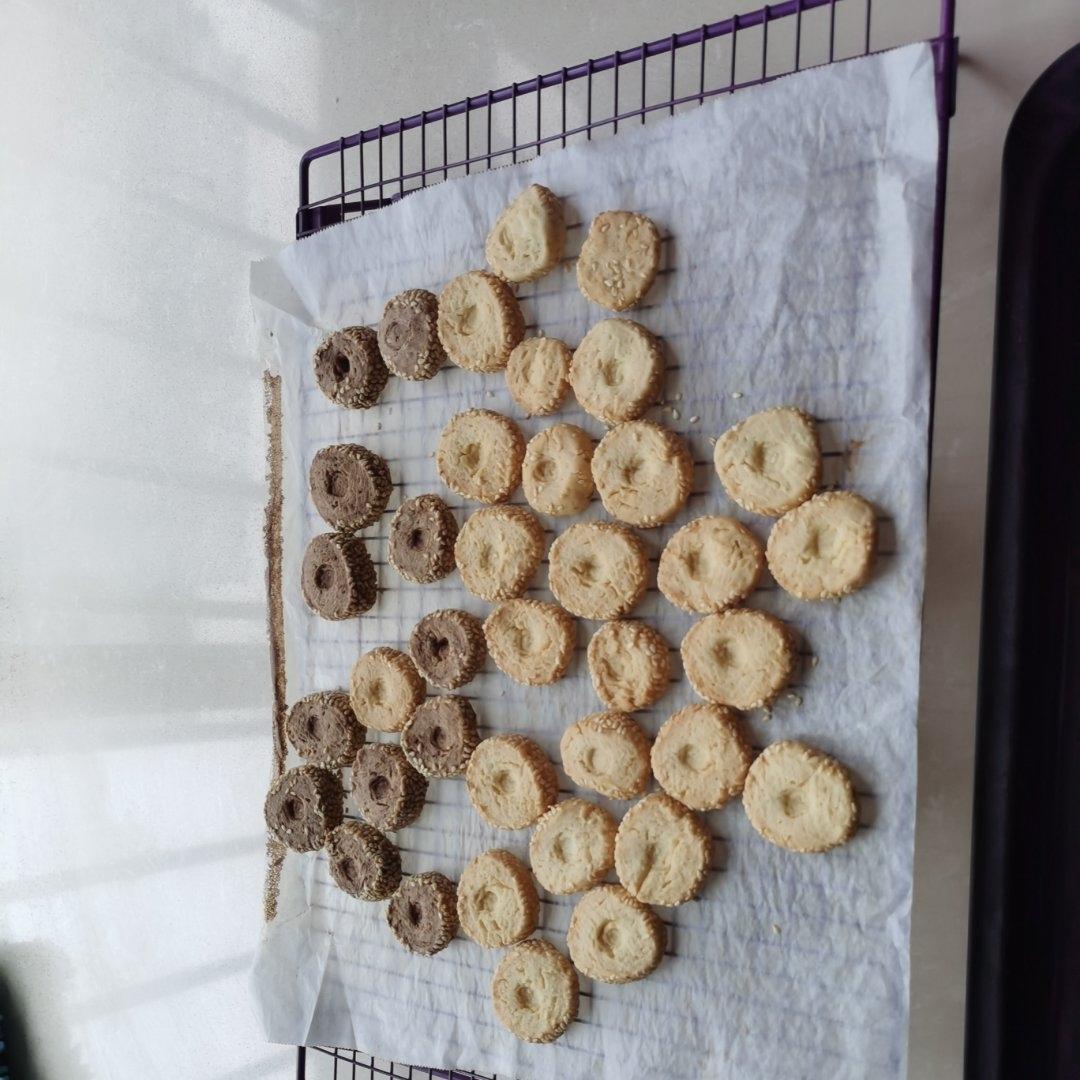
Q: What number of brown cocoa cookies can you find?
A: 12